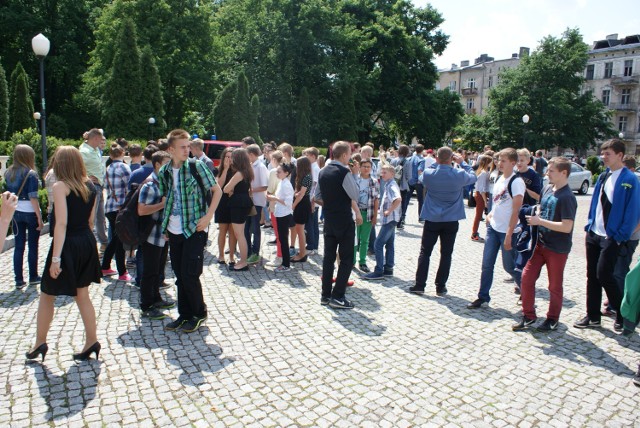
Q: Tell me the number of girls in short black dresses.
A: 4